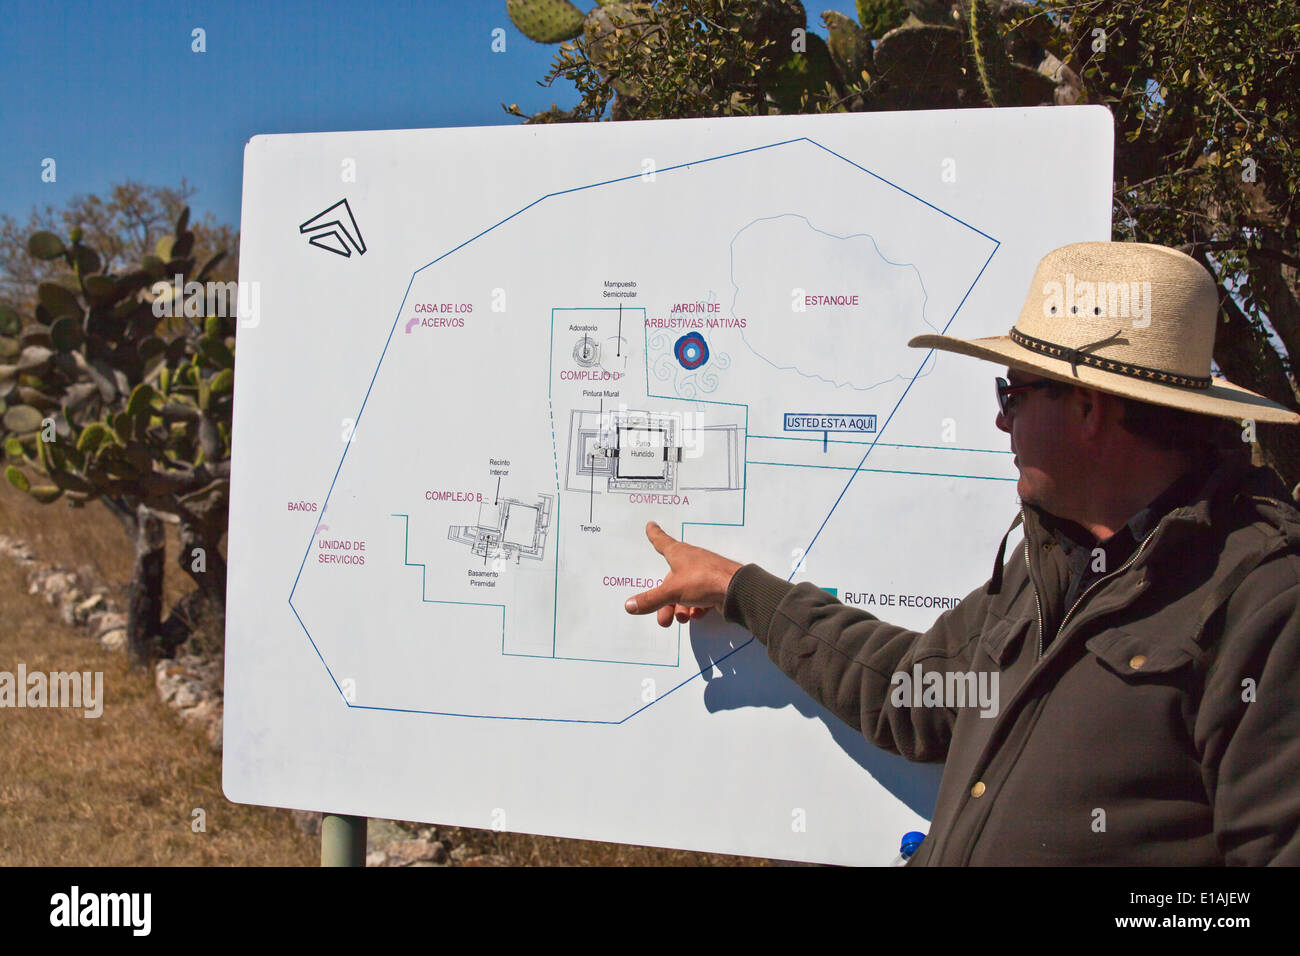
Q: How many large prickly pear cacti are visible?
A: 2